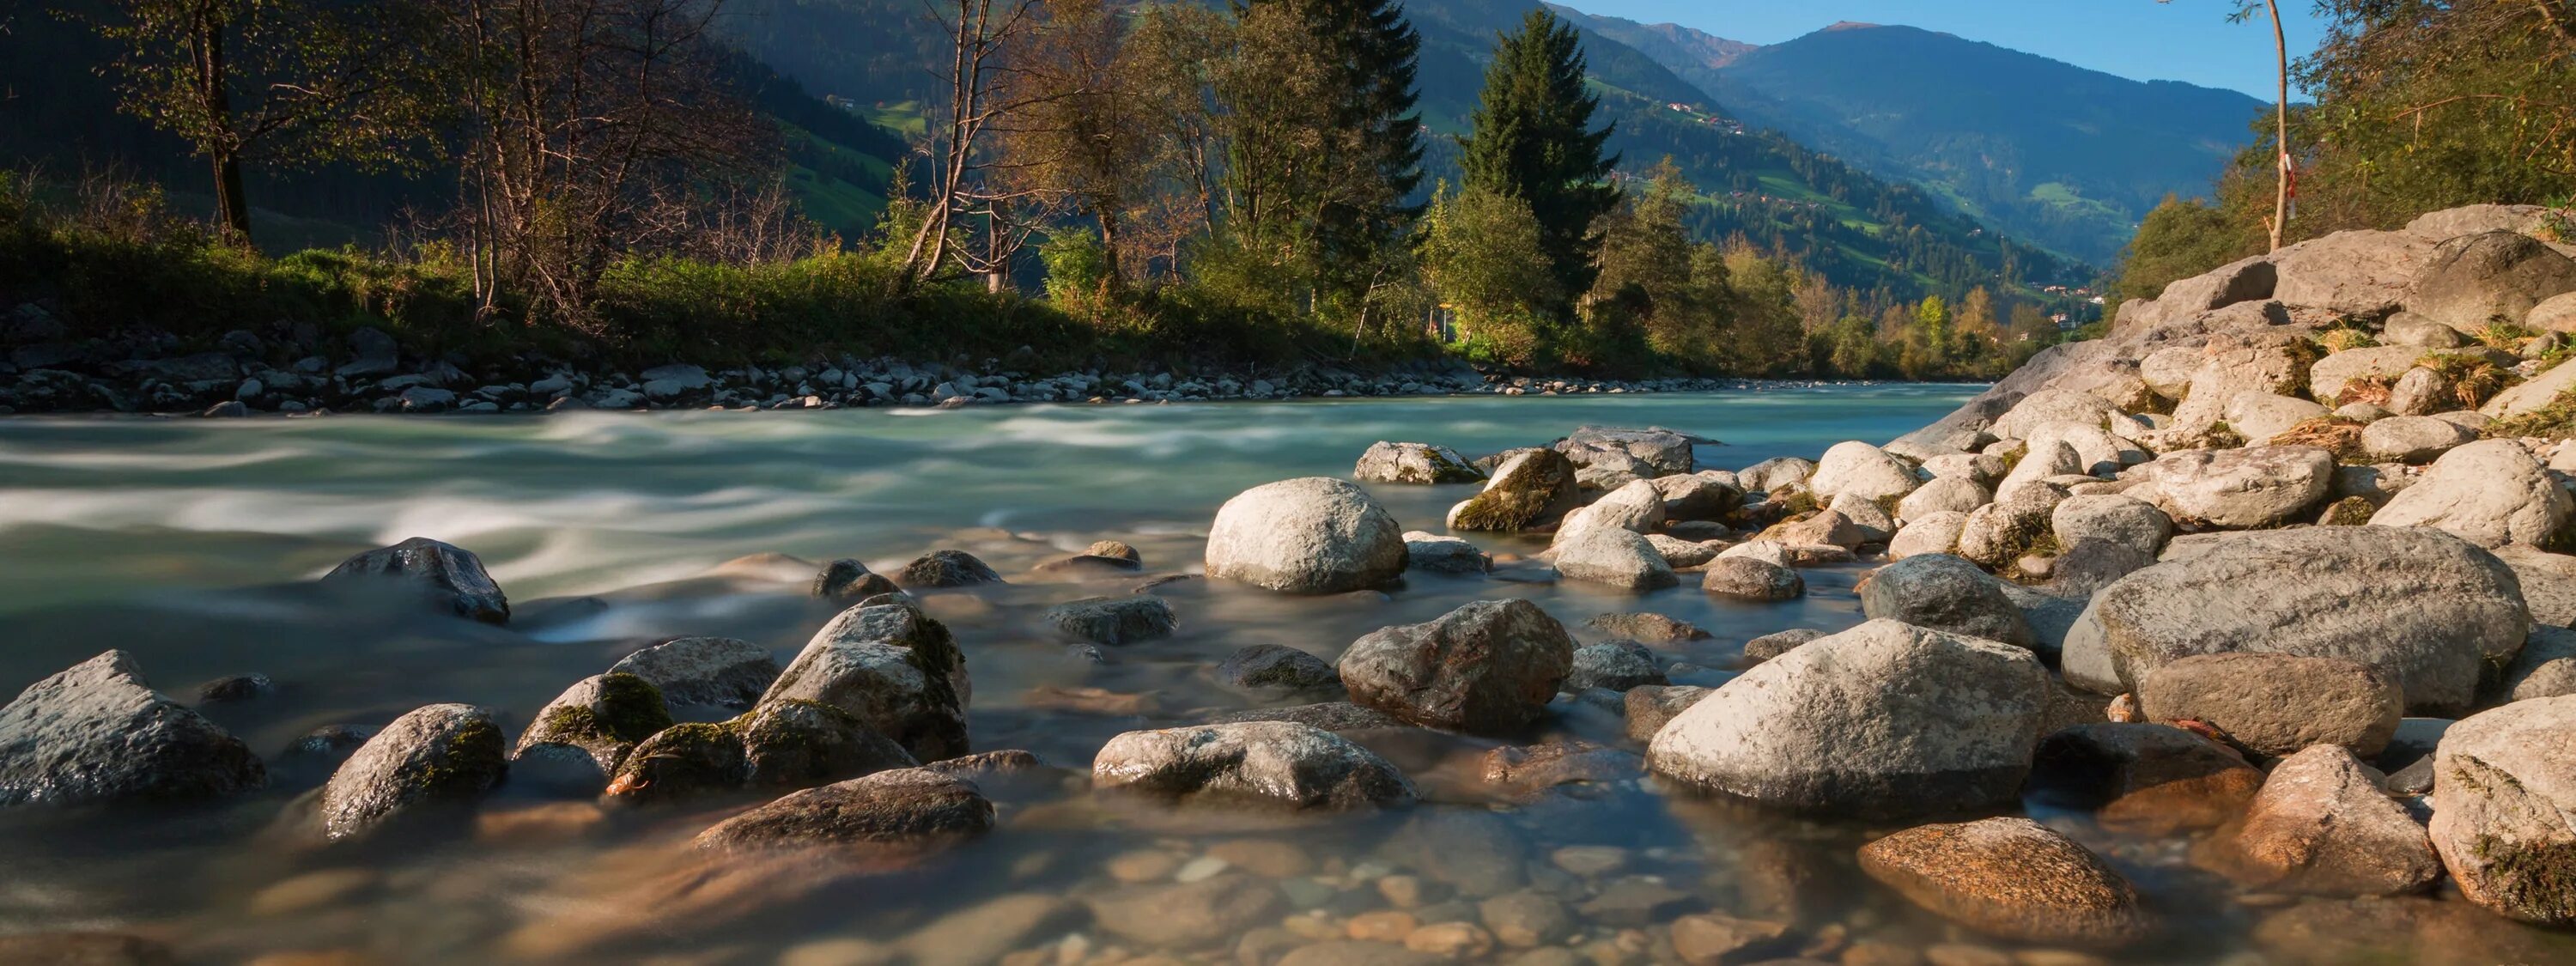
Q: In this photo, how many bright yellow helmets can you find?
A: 0